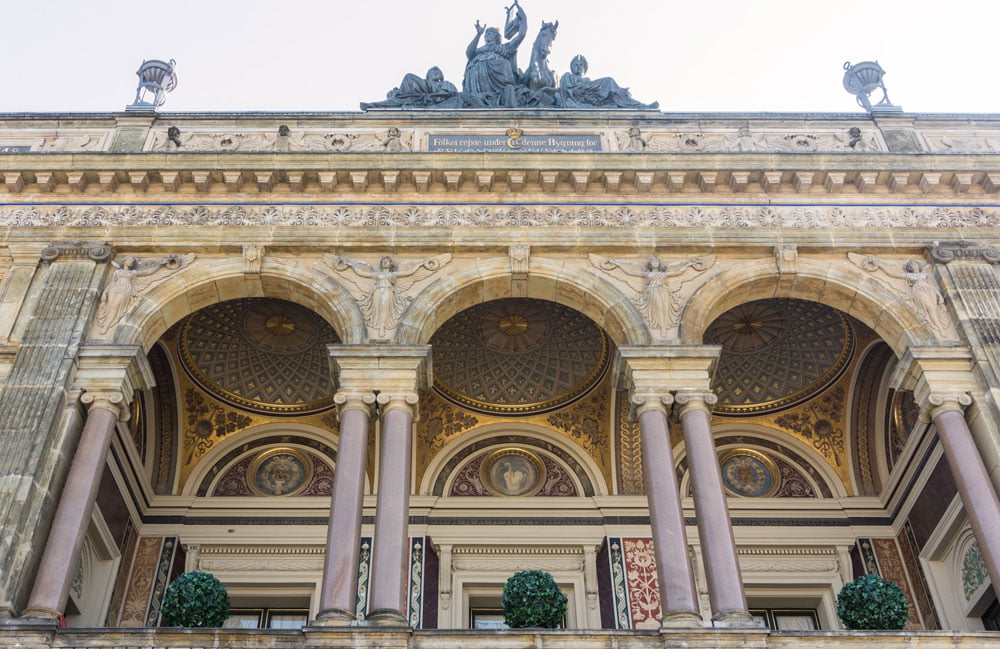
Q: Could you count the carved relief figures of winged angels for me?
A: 4